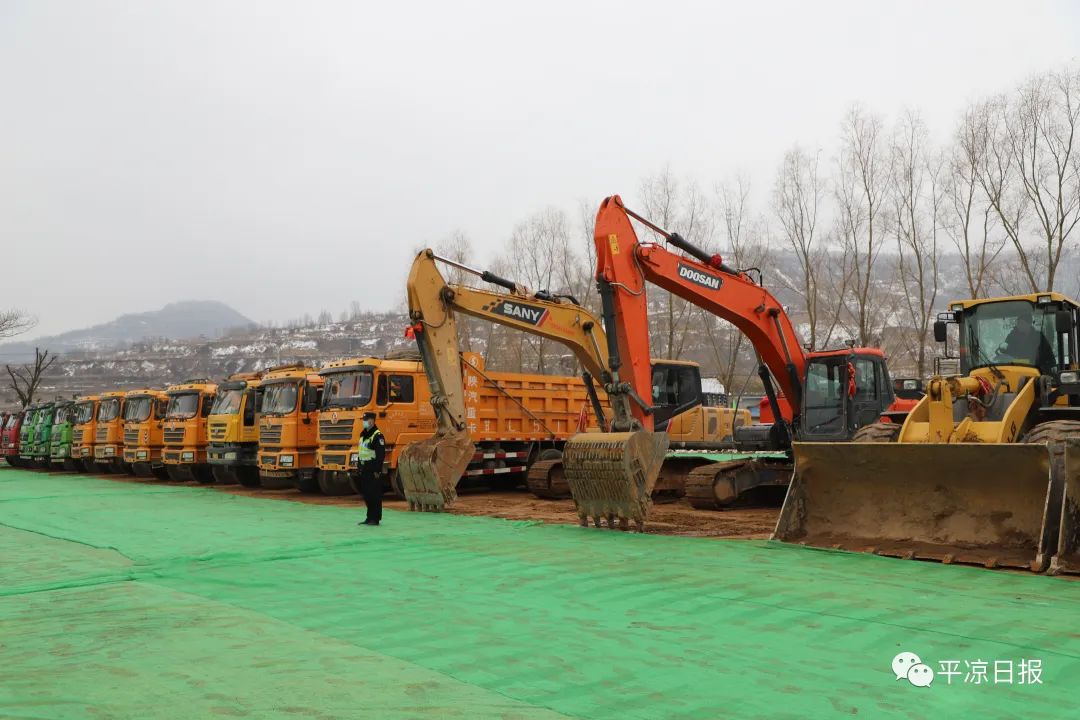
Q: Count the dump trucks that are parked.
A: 12